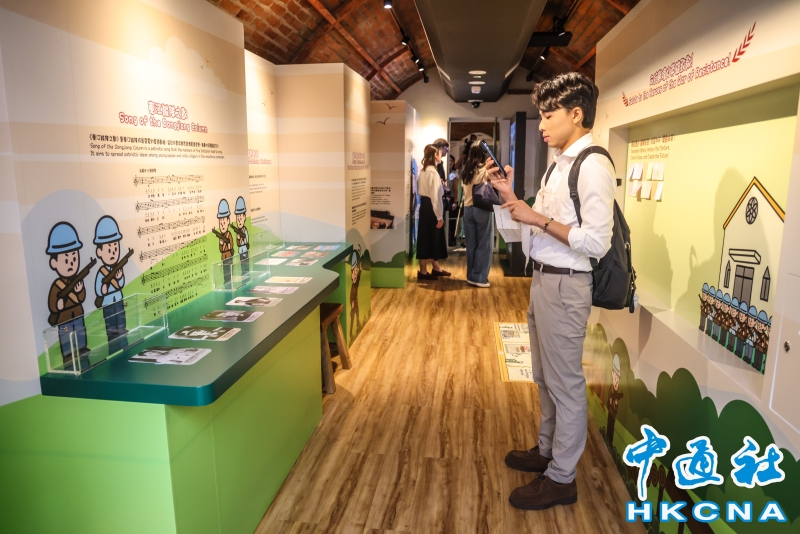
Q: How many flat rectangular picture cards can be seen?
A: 12